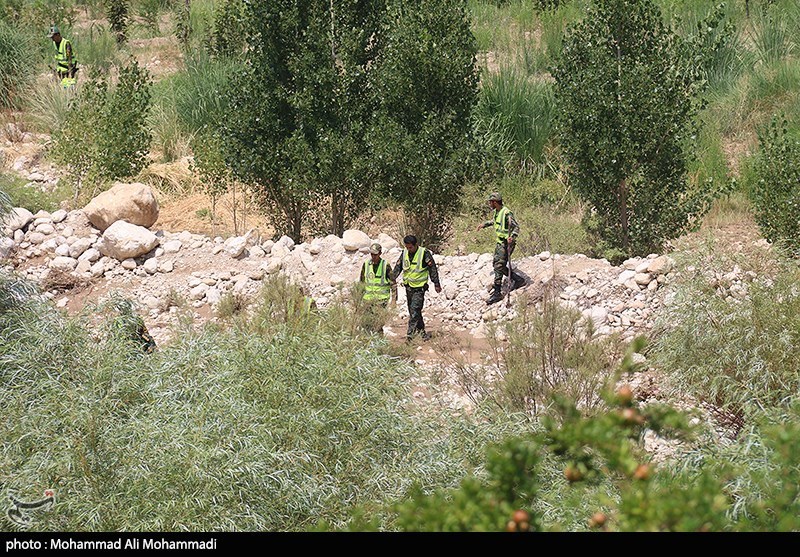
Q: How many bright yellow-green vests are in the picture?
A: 4